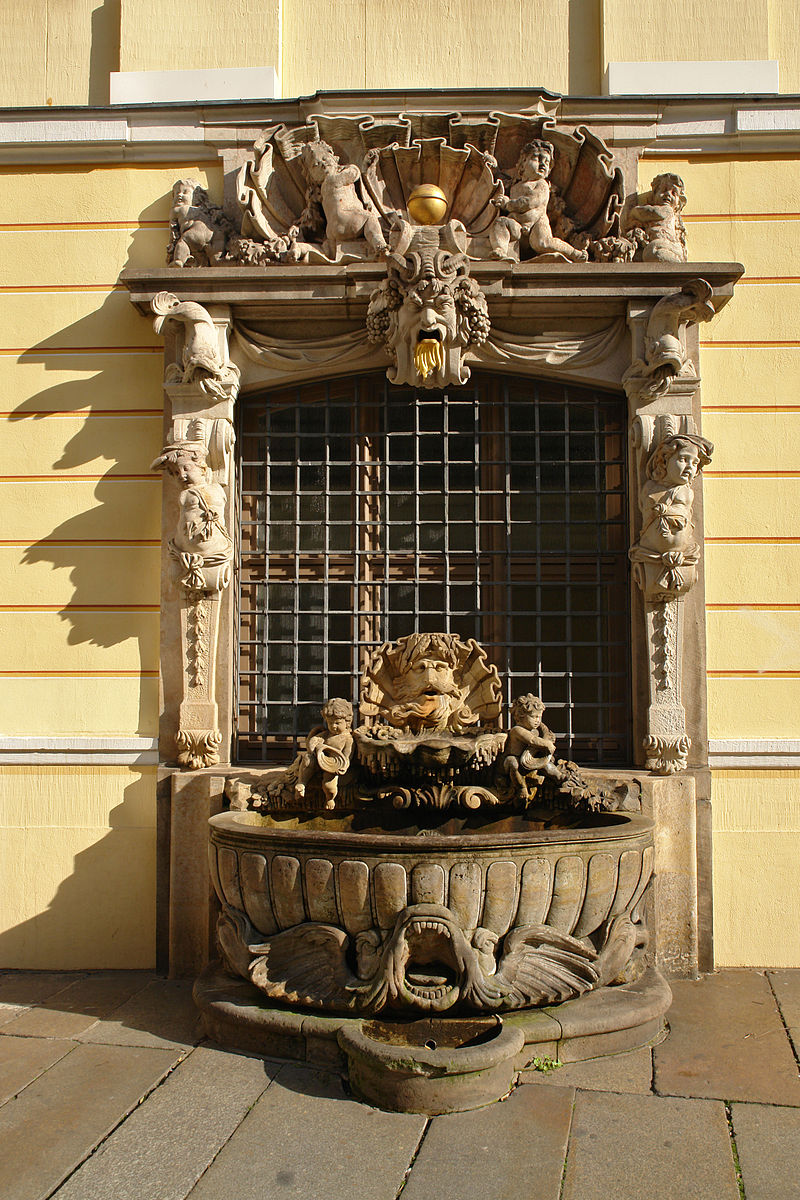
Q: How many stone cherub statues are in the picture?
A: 8